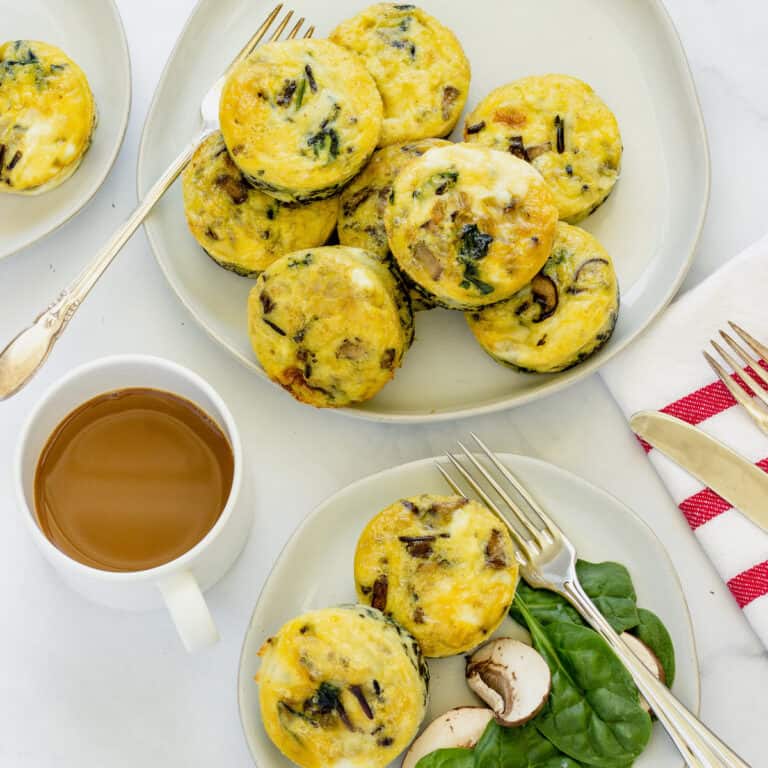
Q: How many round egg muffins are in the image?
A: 11